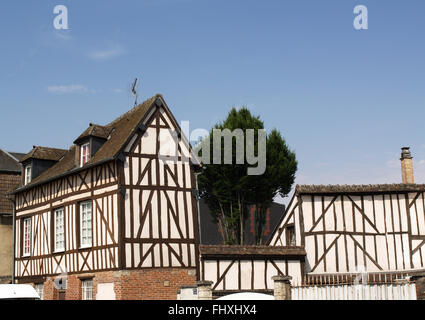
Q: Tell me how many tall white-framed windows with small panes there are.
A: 3